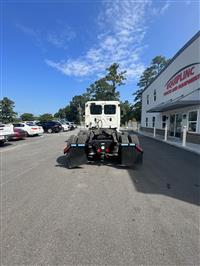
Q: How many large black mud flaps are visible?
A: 2